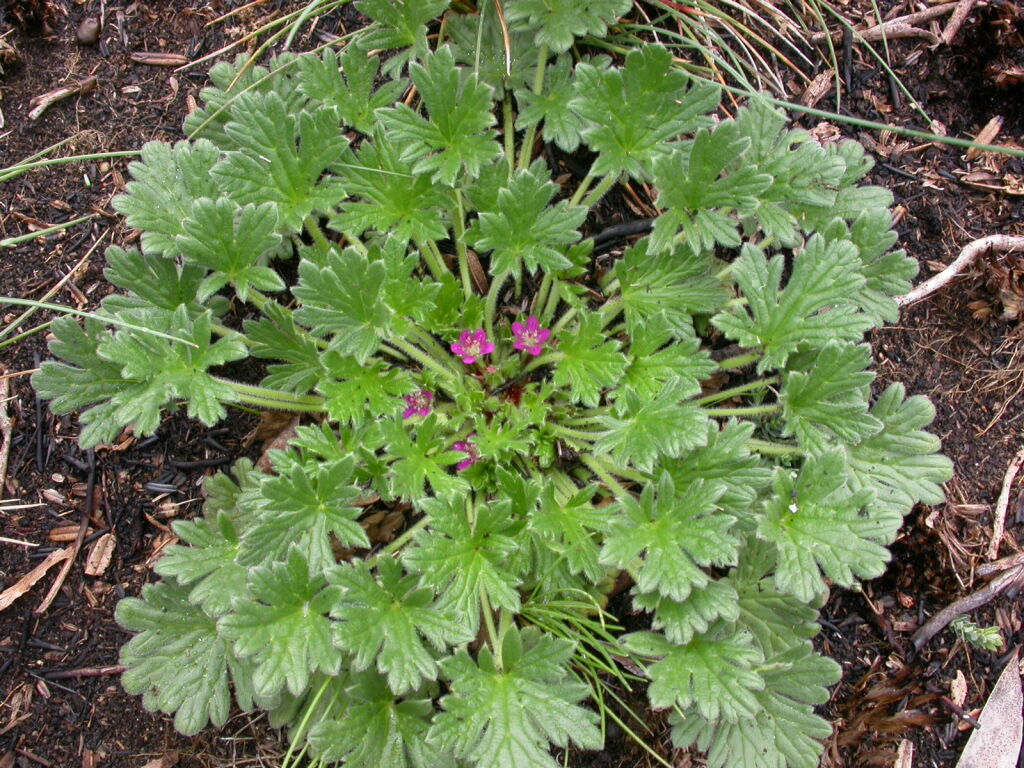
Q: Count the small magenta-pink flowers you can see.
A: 4